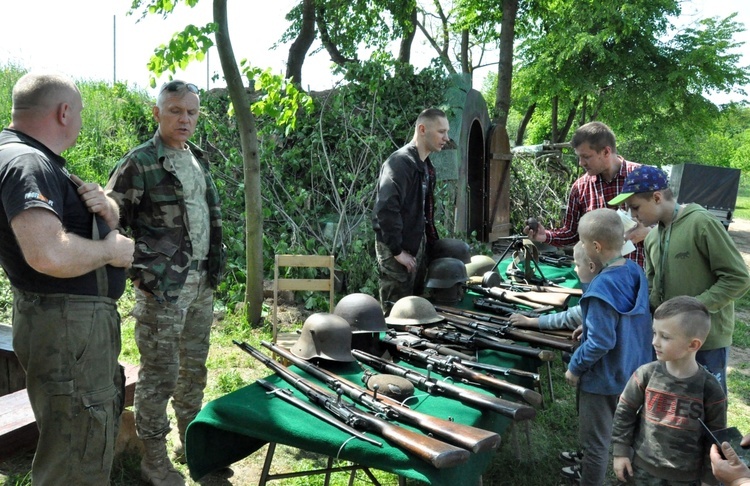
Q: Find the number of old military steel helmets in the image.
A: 6